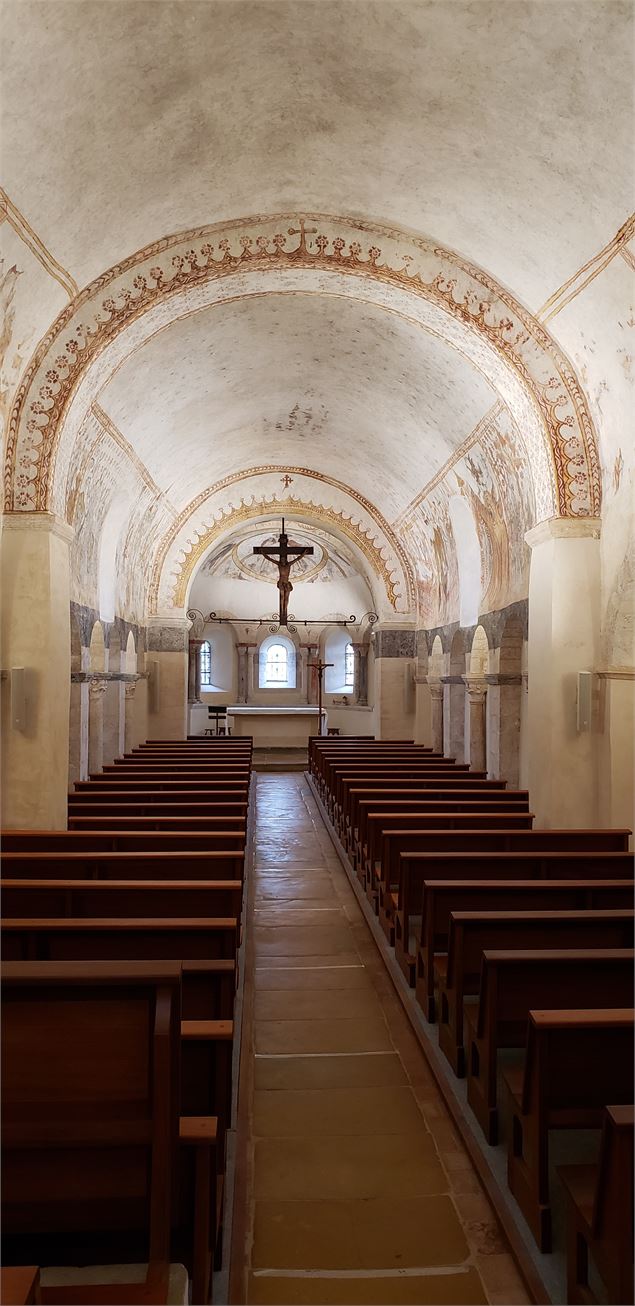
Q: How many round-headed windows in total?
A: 3